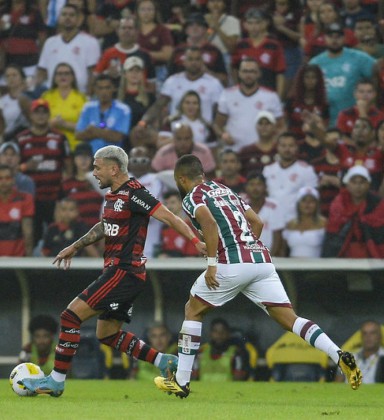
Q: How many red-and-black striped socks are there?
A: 2